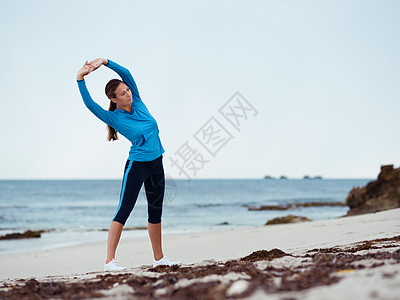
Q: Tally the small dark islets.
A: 4